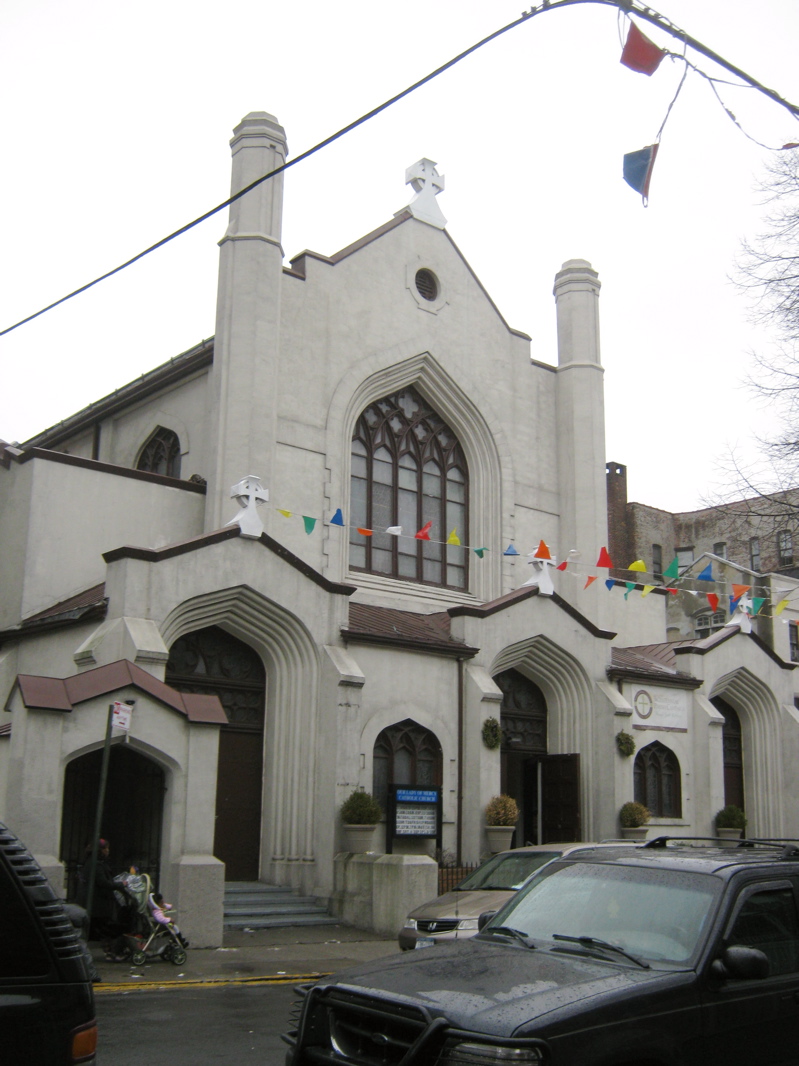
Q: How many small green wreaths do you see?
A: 2